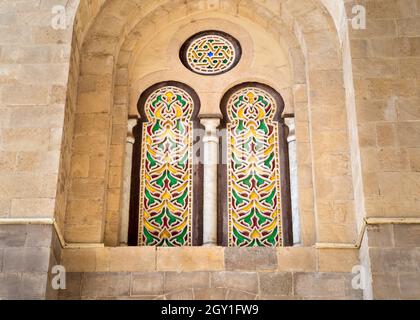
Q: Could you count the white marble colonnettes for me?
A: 3